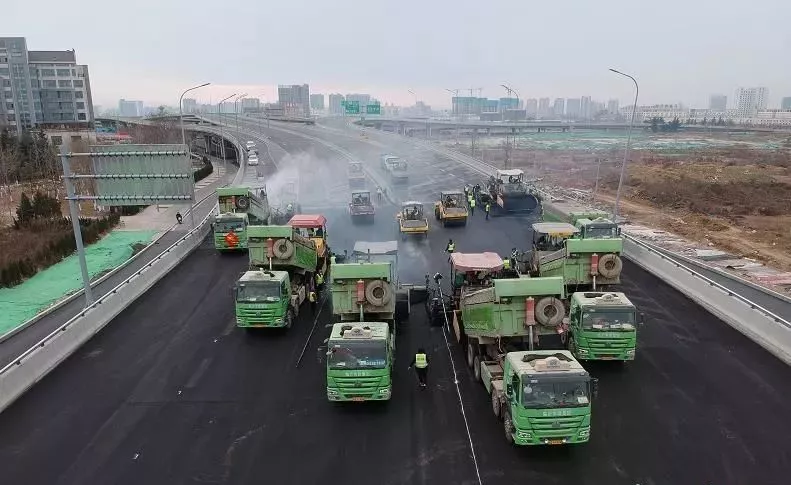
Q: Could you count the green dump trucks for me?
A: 6